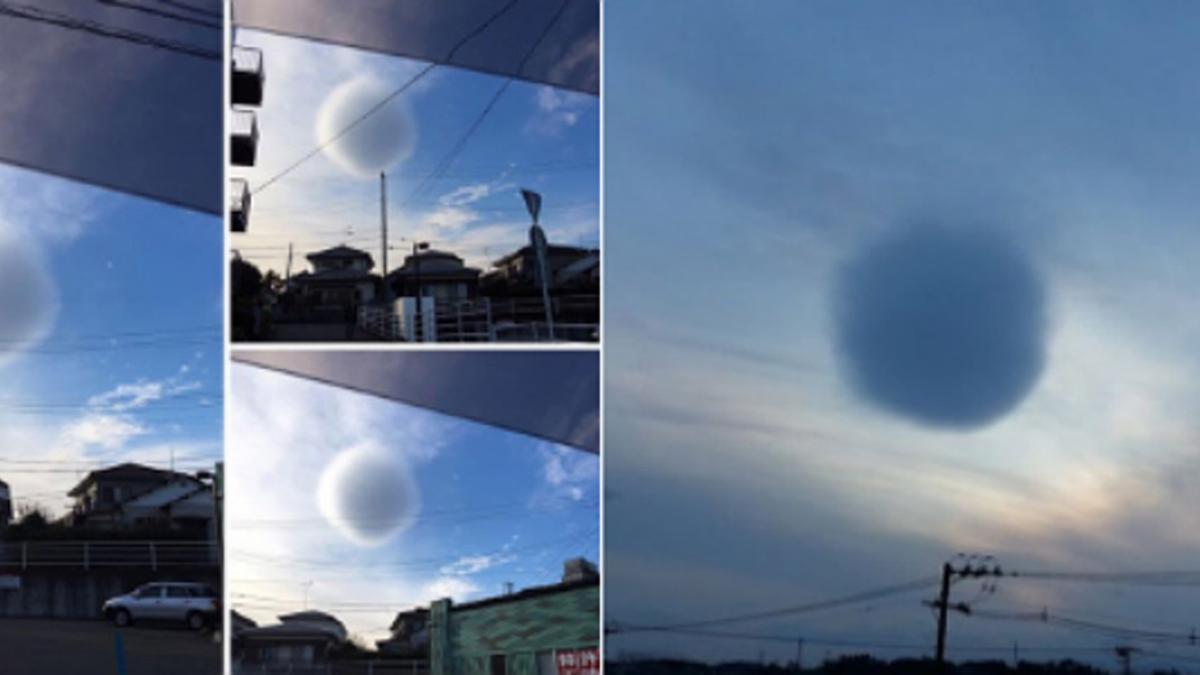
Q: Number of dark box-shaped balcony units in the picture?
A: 3